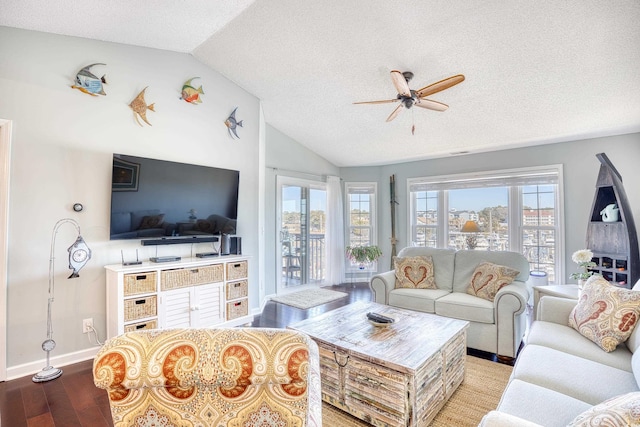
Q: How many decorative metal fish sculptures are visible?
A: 4